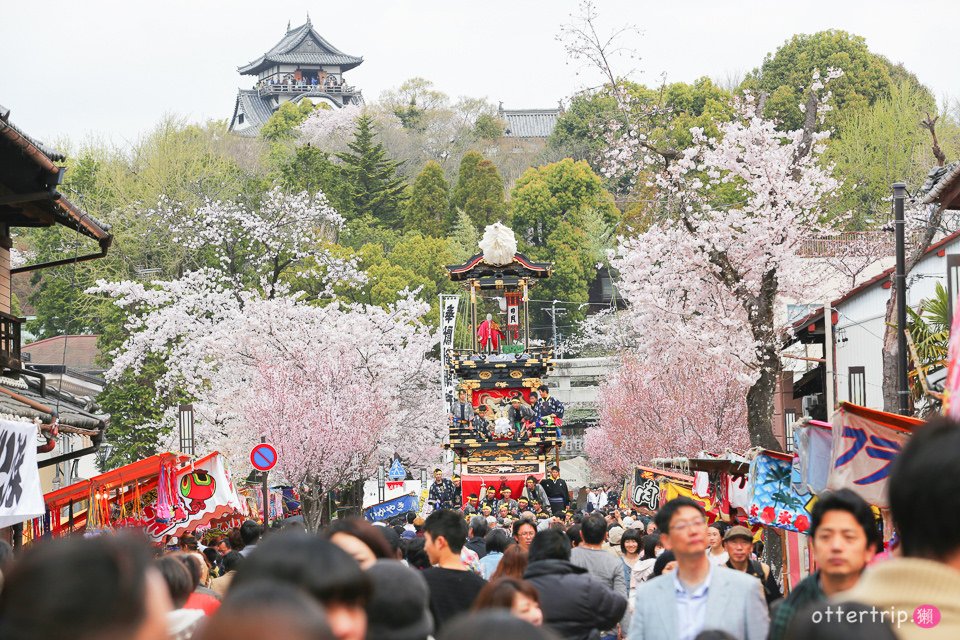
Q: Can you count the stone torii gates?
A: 1